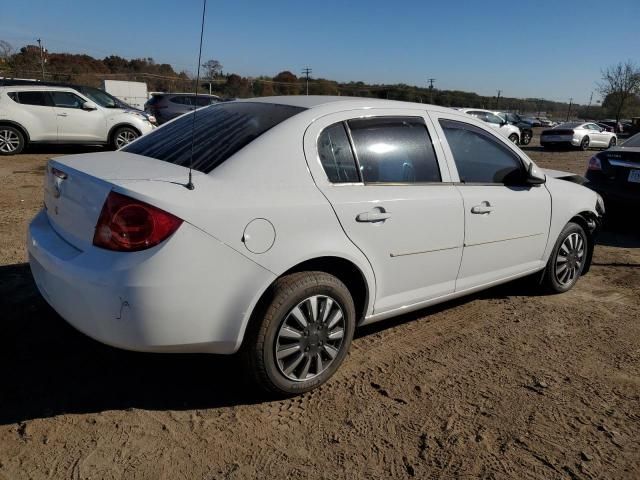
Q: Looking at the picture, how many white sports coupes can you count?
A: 1